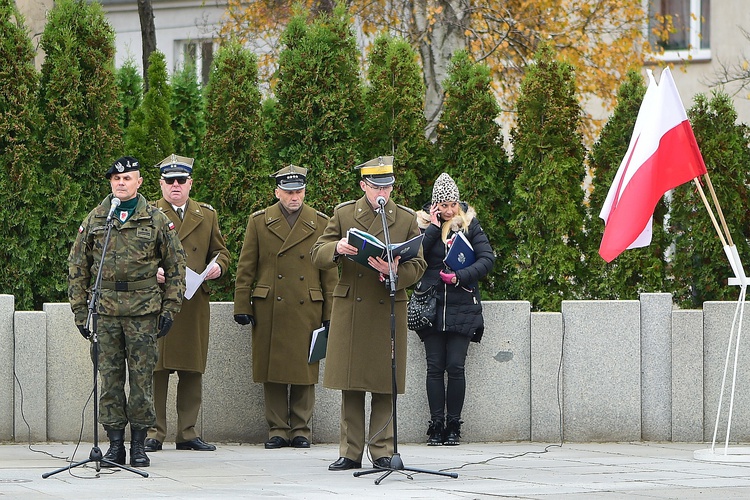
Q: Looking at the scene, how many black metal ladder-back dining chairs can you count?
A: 0